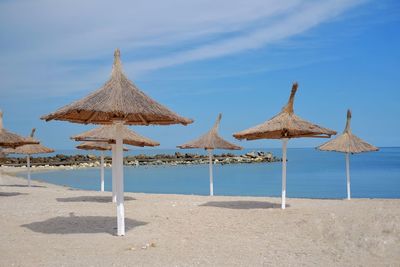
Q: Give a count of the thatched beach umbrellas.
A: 8